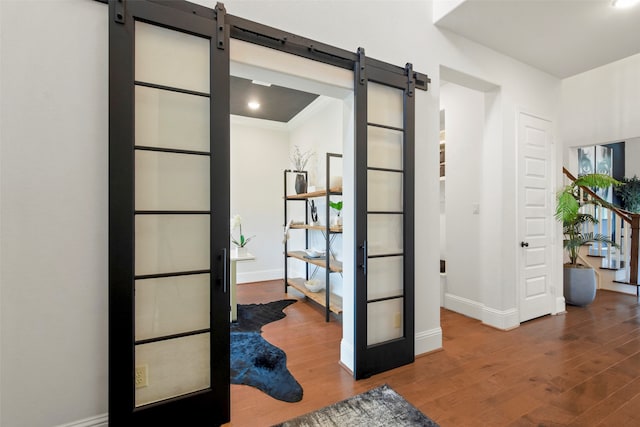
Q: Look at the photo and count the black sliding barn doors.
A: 2